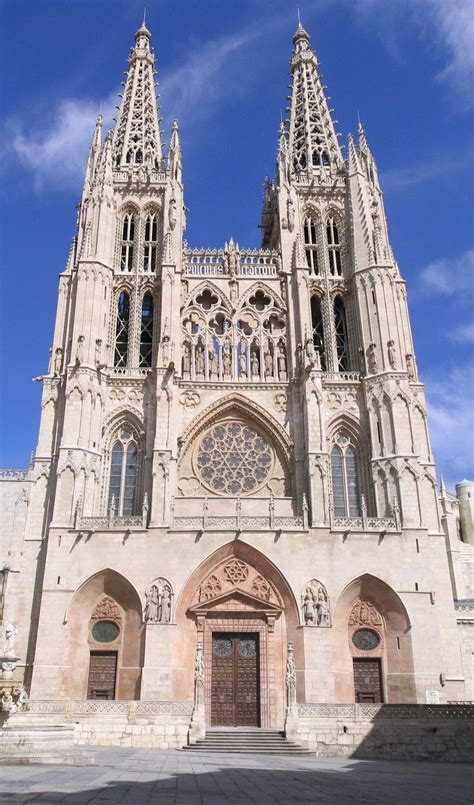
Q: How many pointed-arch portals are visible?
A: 3